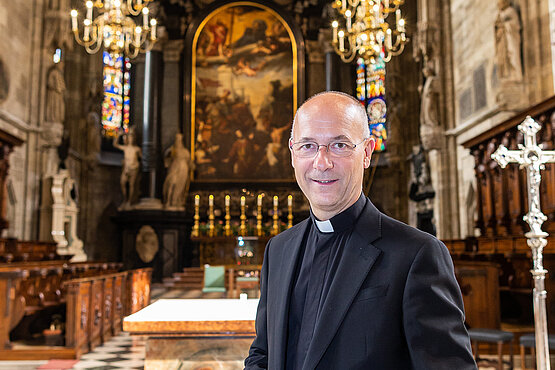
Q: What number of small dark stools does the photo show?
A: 2